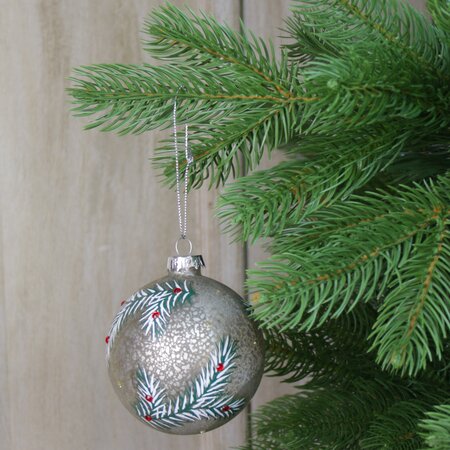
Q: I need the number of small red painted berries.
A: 8